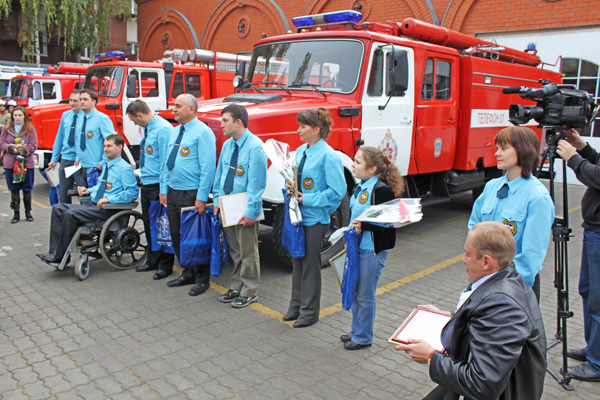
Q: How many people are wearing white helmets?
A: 2